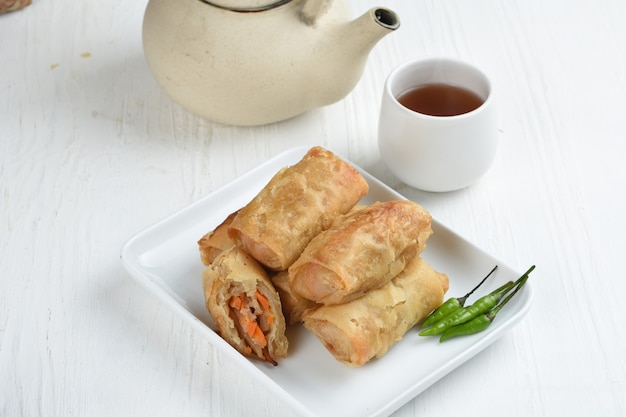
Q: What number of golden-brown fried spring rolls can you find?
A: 6